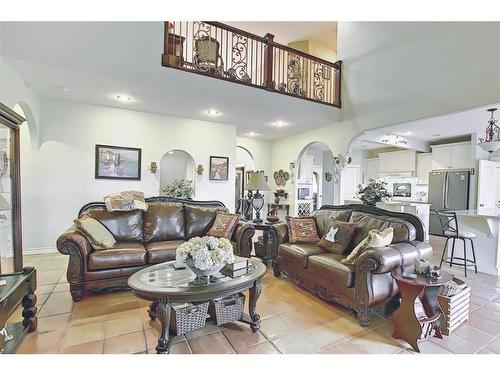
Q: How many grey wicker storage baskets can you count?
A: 2